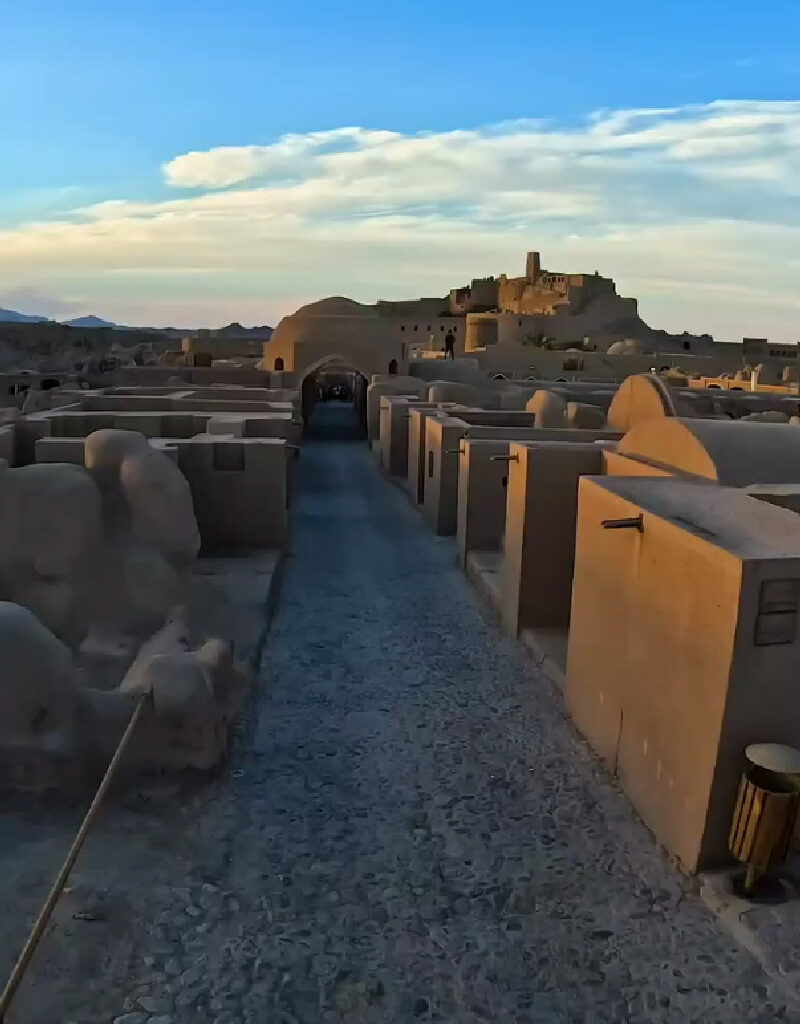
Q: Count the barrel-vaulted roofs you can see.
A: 2